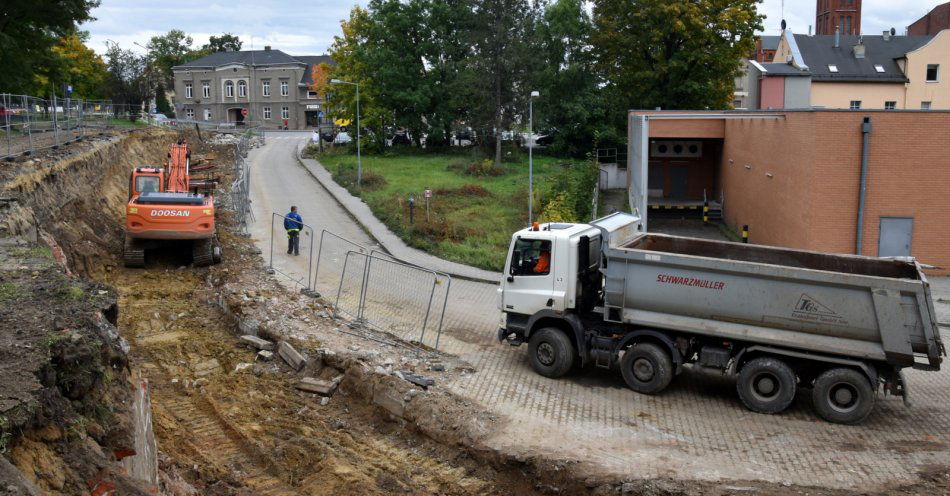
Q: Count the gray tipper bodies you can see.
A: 1